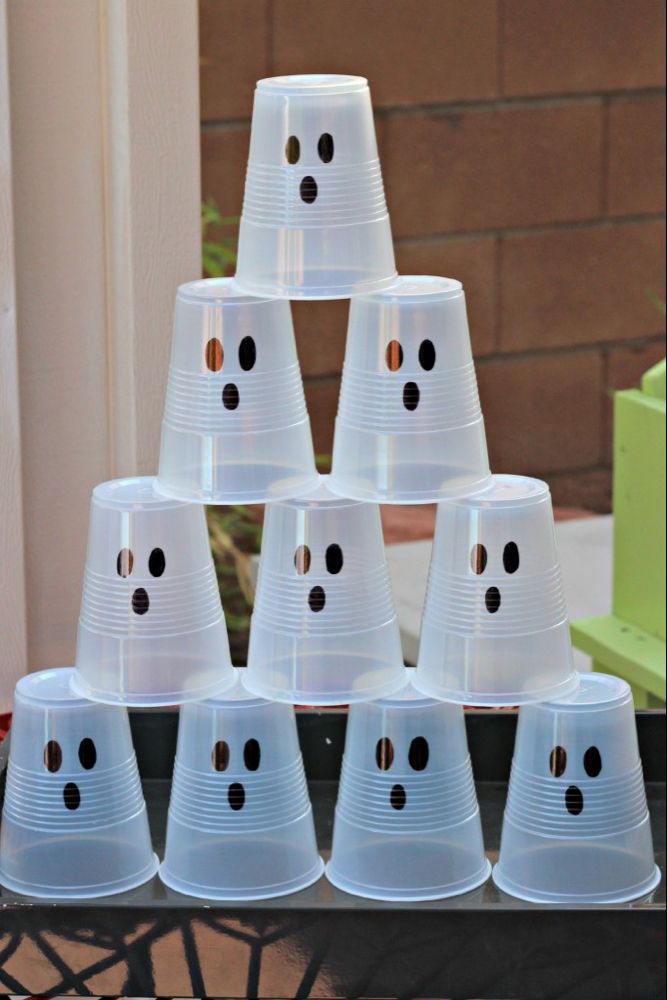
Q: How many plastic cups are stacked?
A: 10